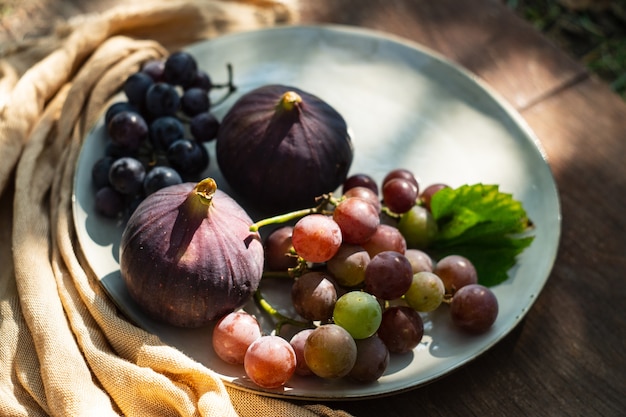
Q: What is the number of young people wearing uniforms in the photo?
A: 0